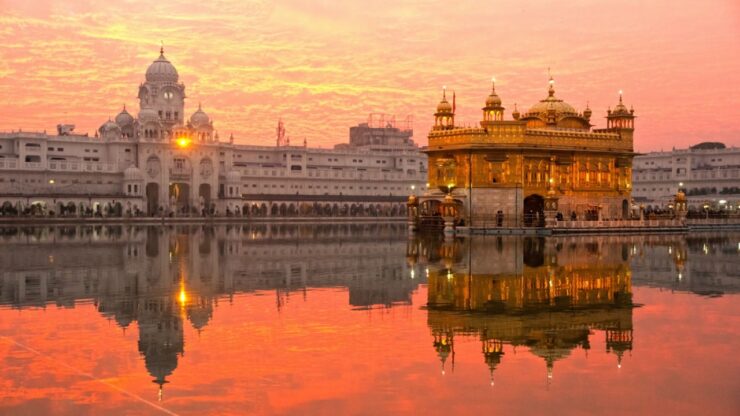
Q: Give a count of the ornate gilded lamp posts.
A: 4